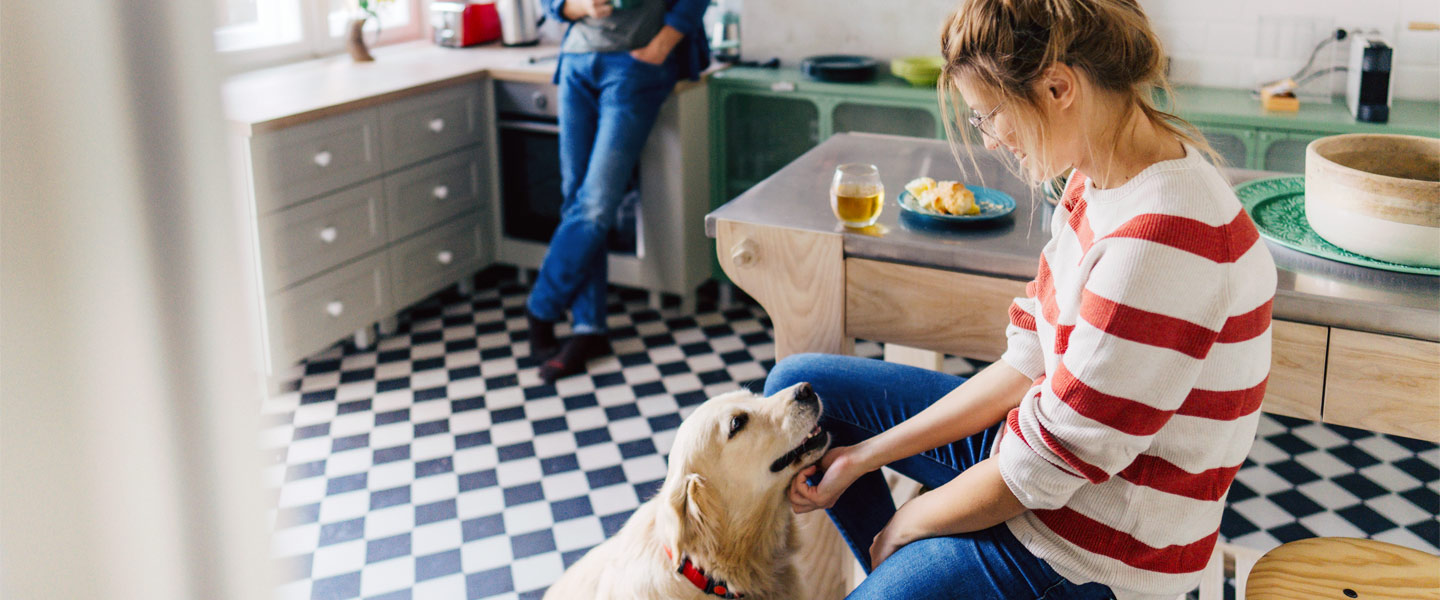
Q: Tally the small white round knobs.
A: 6